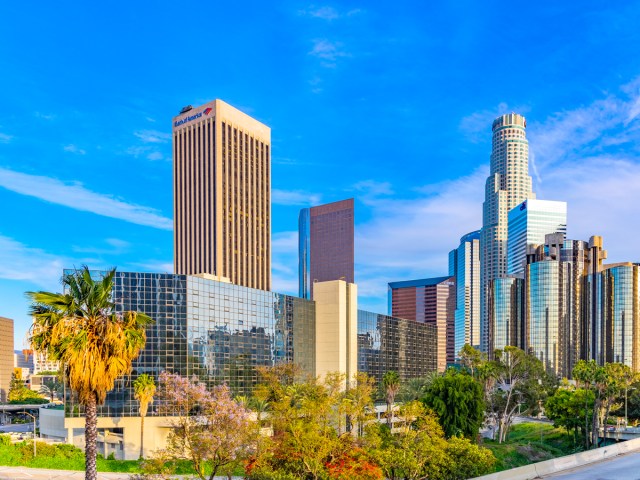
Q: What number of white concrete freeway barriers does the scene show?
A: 1